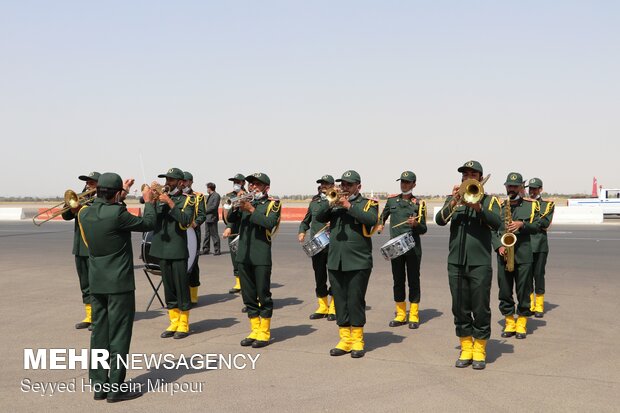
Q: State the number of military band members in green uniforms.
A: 12